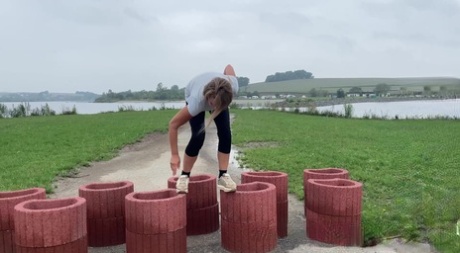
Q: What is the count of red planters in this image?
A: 9